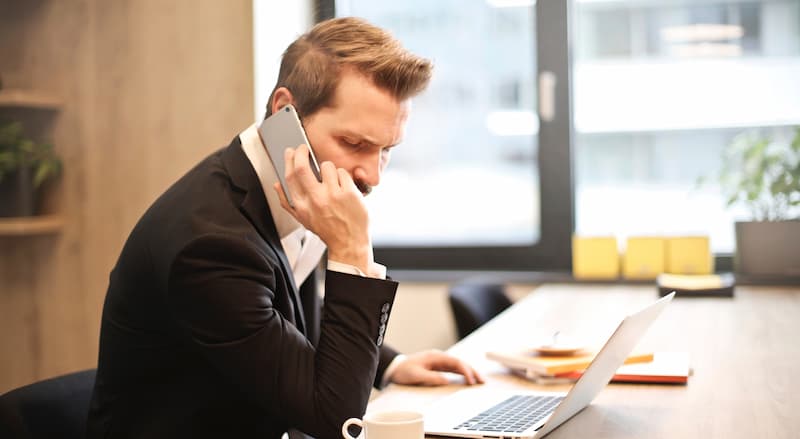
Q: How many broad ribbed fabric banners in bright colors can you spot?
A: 0